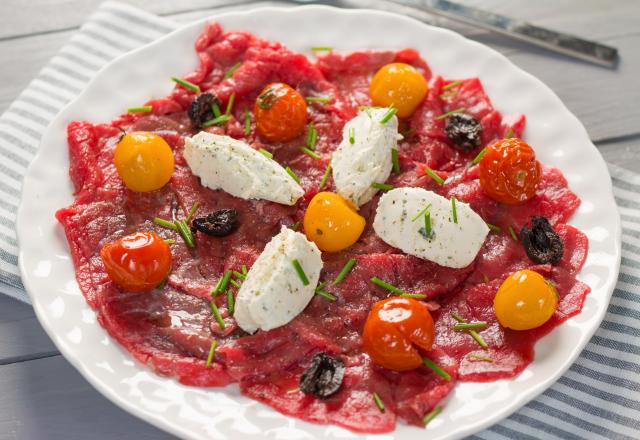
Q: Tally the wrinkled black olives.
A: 5